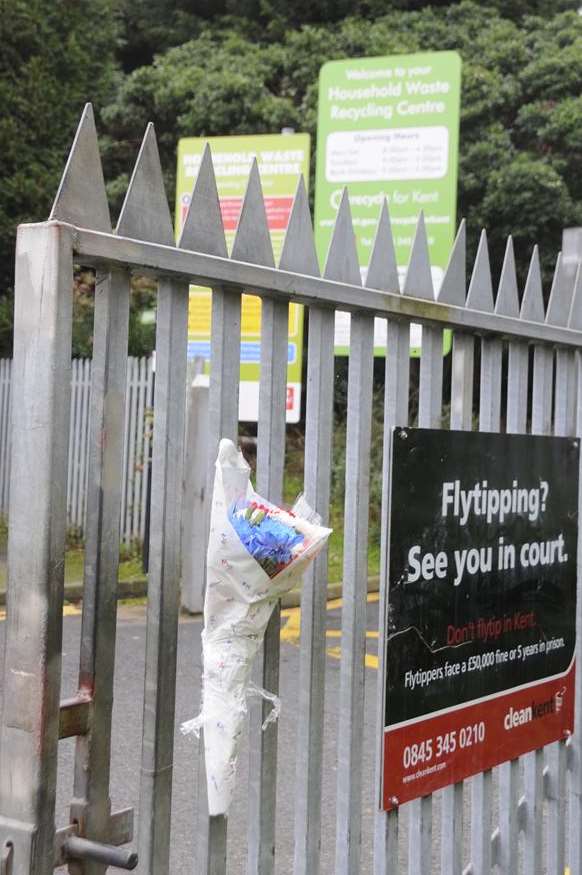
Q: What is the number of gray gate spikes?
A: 14